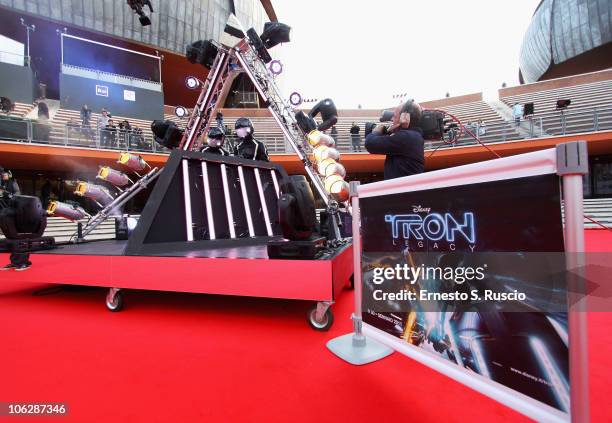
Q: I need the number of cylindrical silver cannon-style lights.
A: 8